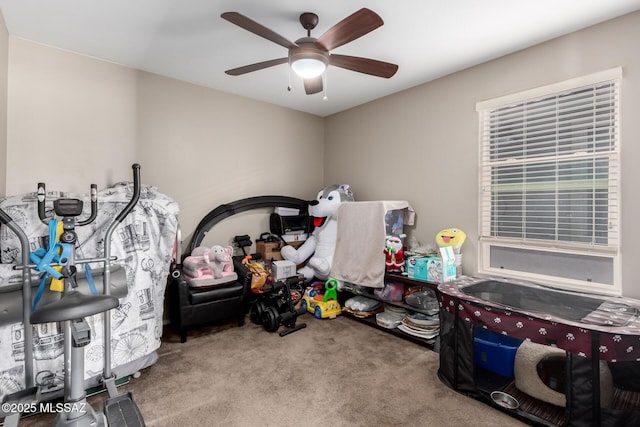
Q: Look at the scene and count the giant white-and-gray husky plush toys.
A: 1